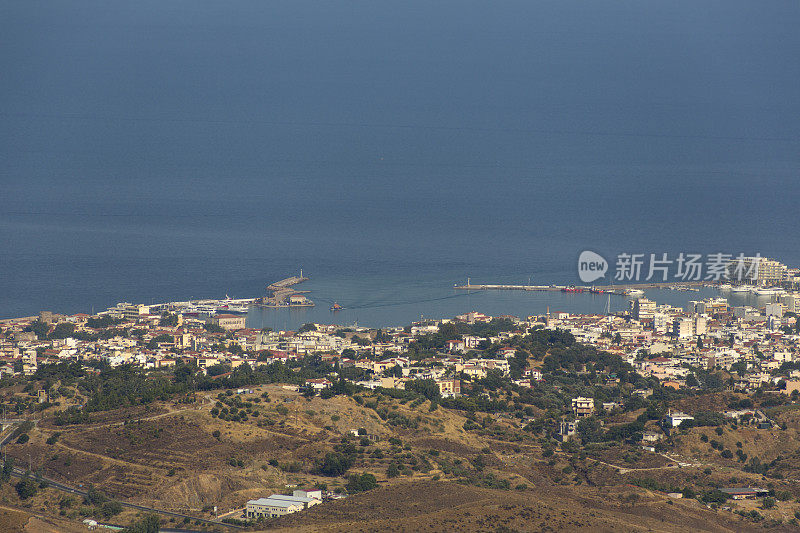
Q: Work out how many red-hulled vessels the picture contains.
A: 2